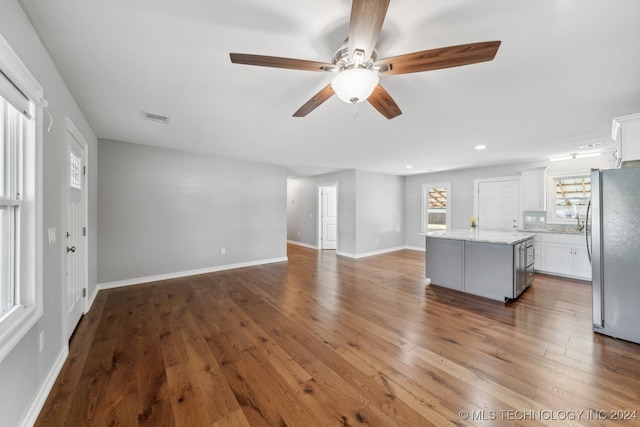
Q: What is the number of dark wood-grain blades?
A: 5